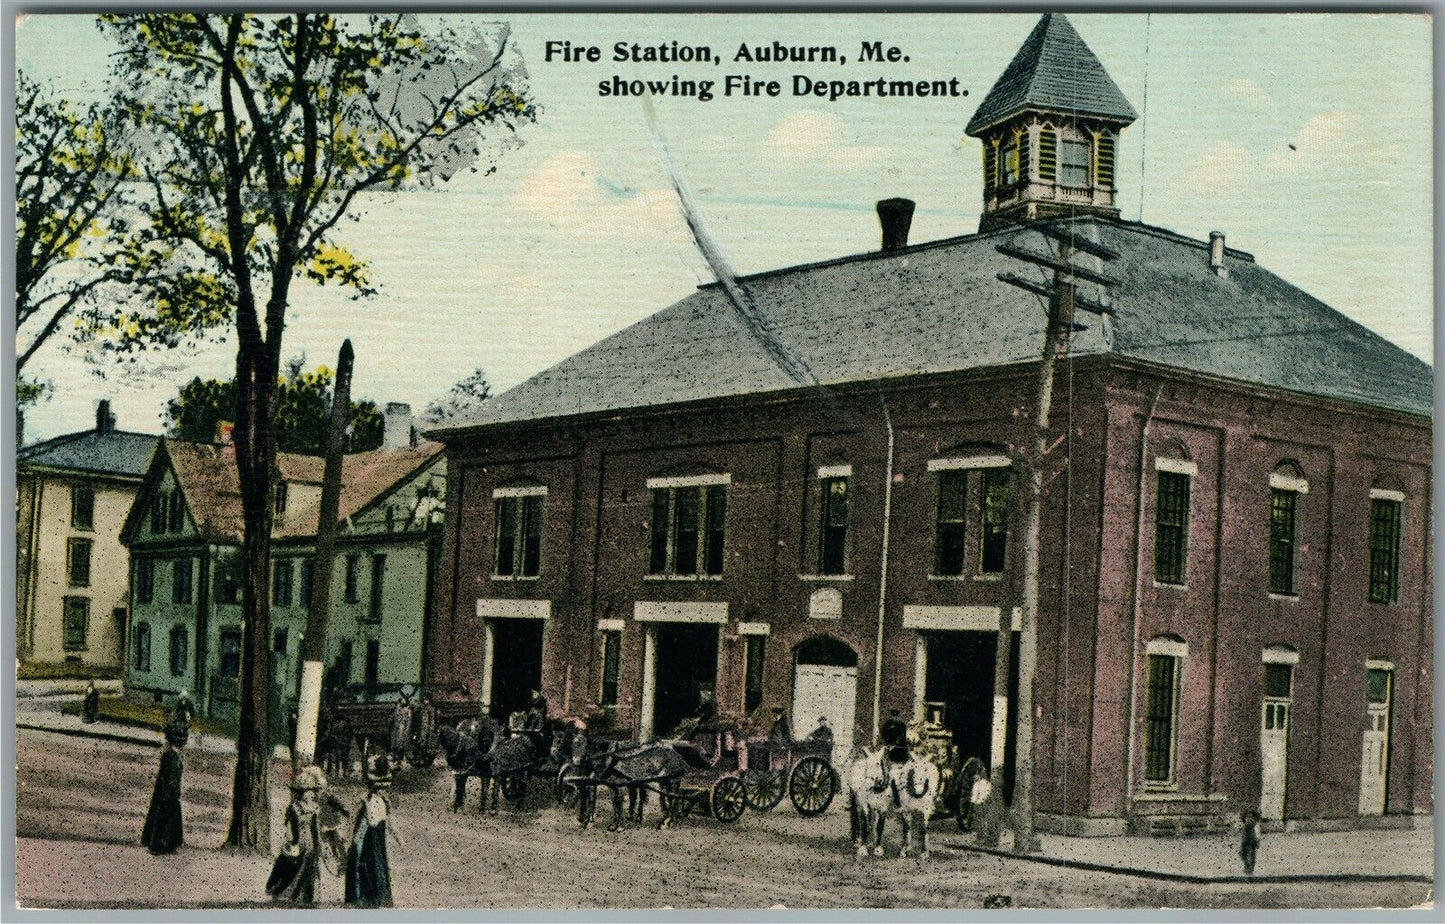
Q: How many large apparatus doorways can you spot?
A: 3